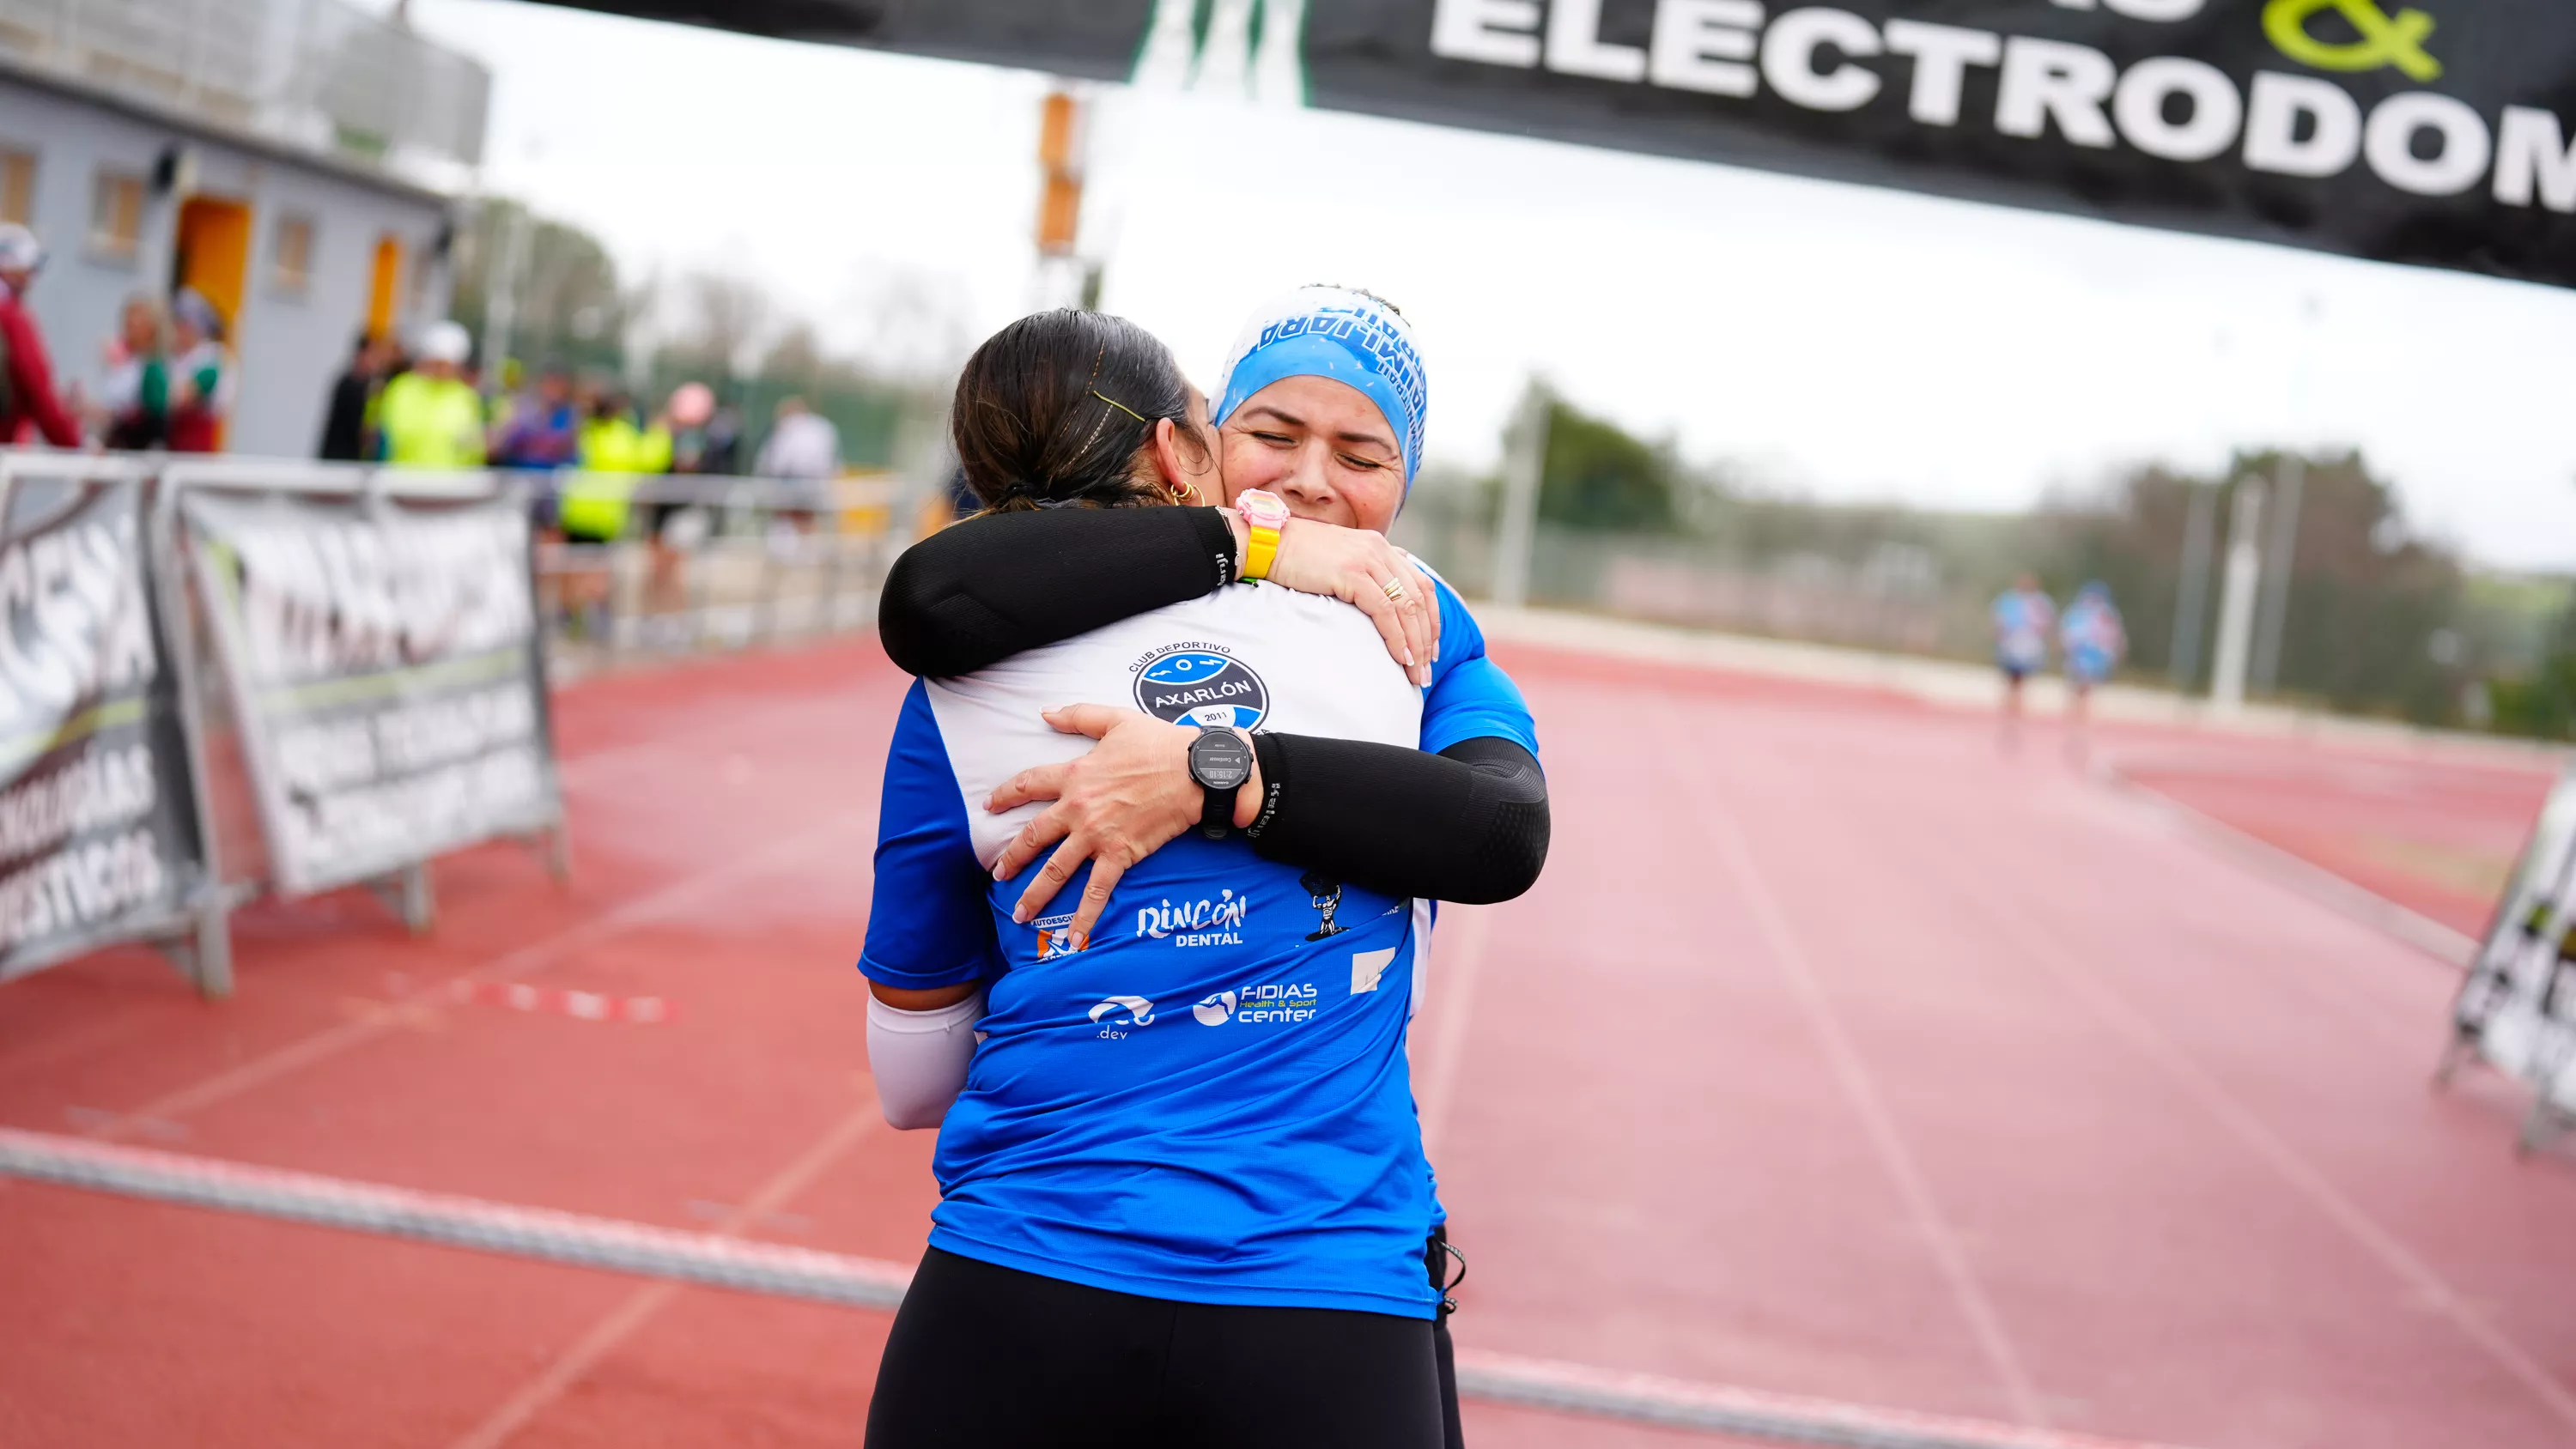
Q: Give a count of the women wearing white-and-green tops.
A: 2